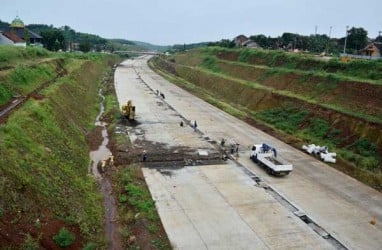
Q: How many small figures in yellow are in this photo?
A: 2